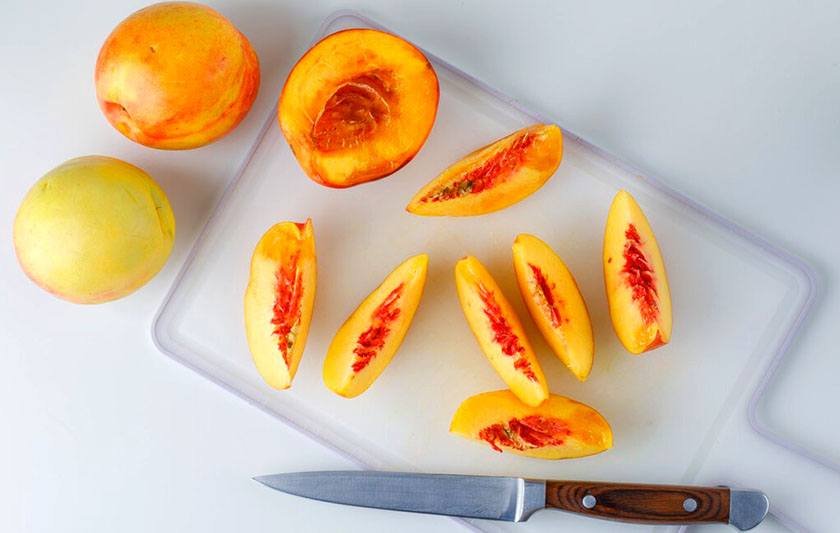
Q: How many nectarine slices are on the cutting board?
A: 7